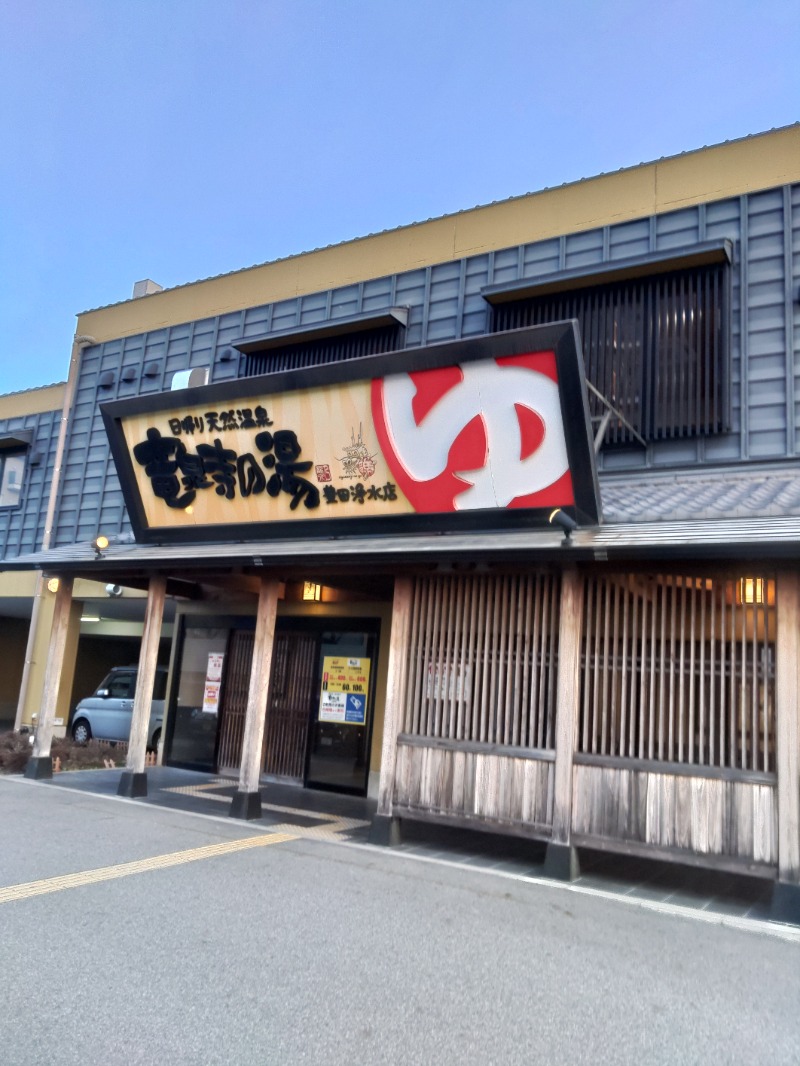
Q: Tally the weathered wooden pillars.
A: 6